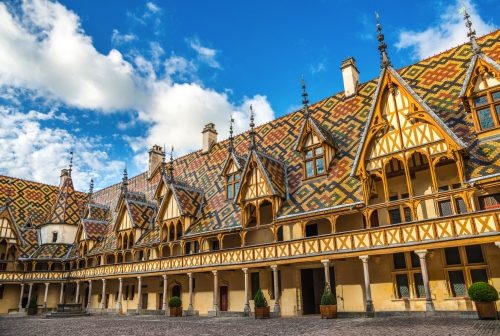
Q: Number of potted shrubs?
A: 5